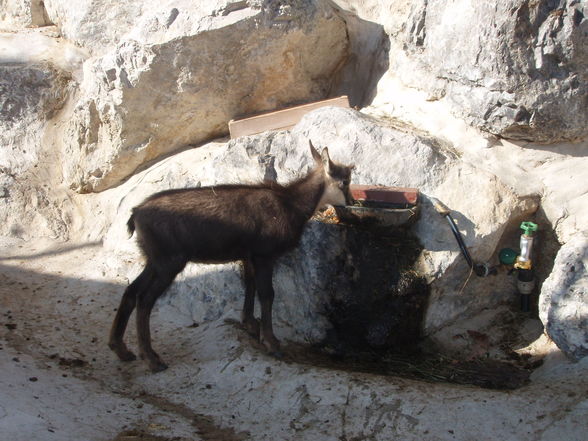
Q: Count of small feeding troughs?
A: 1